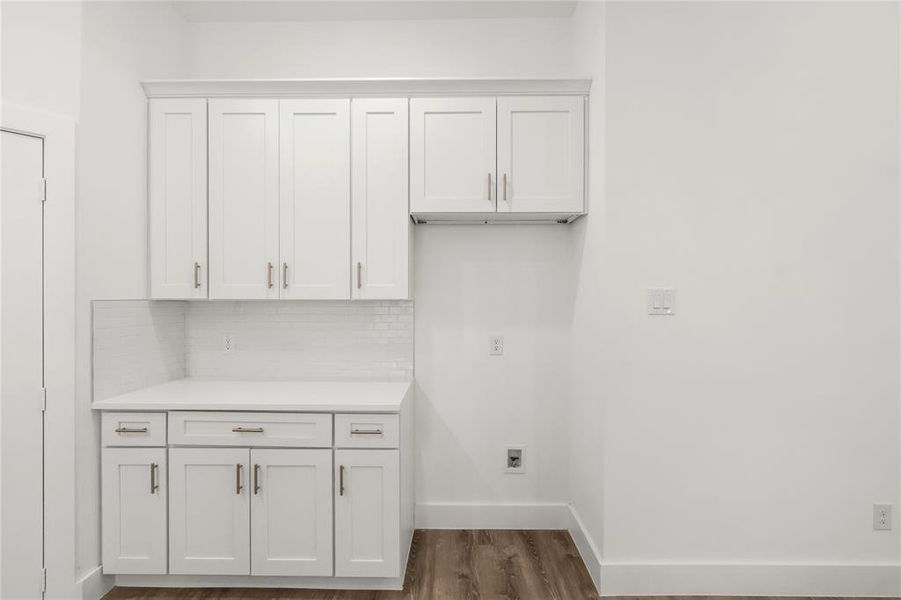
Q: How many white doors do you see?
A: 11